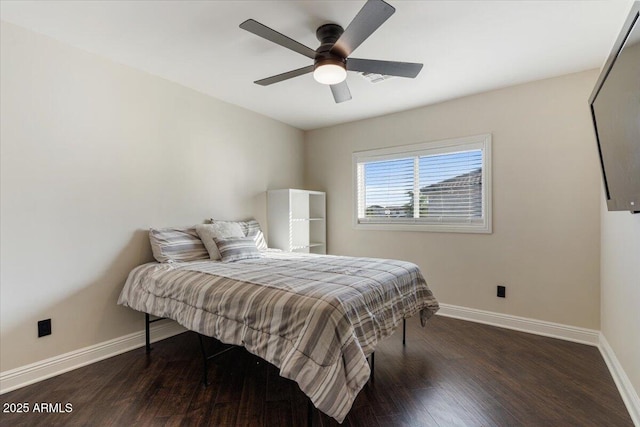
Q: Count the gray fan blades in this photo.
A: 5